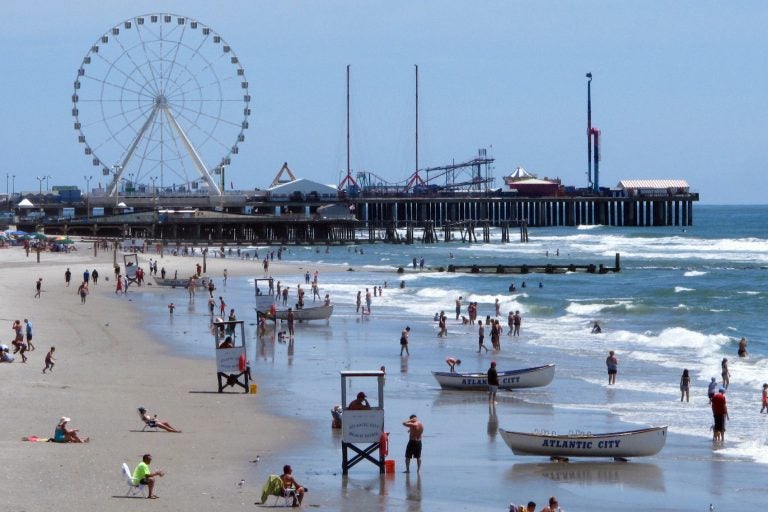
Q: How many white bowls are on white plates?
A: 0